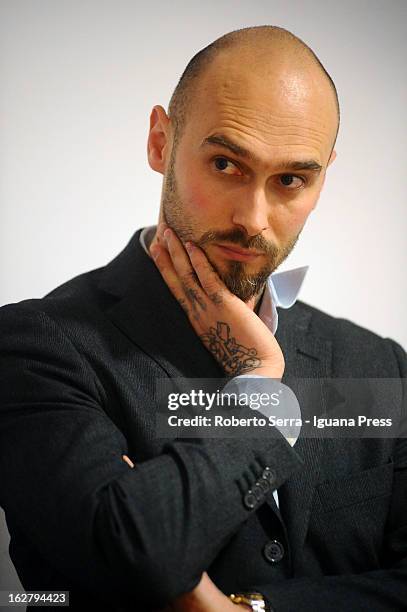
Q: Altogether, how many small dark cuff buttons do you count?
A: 4